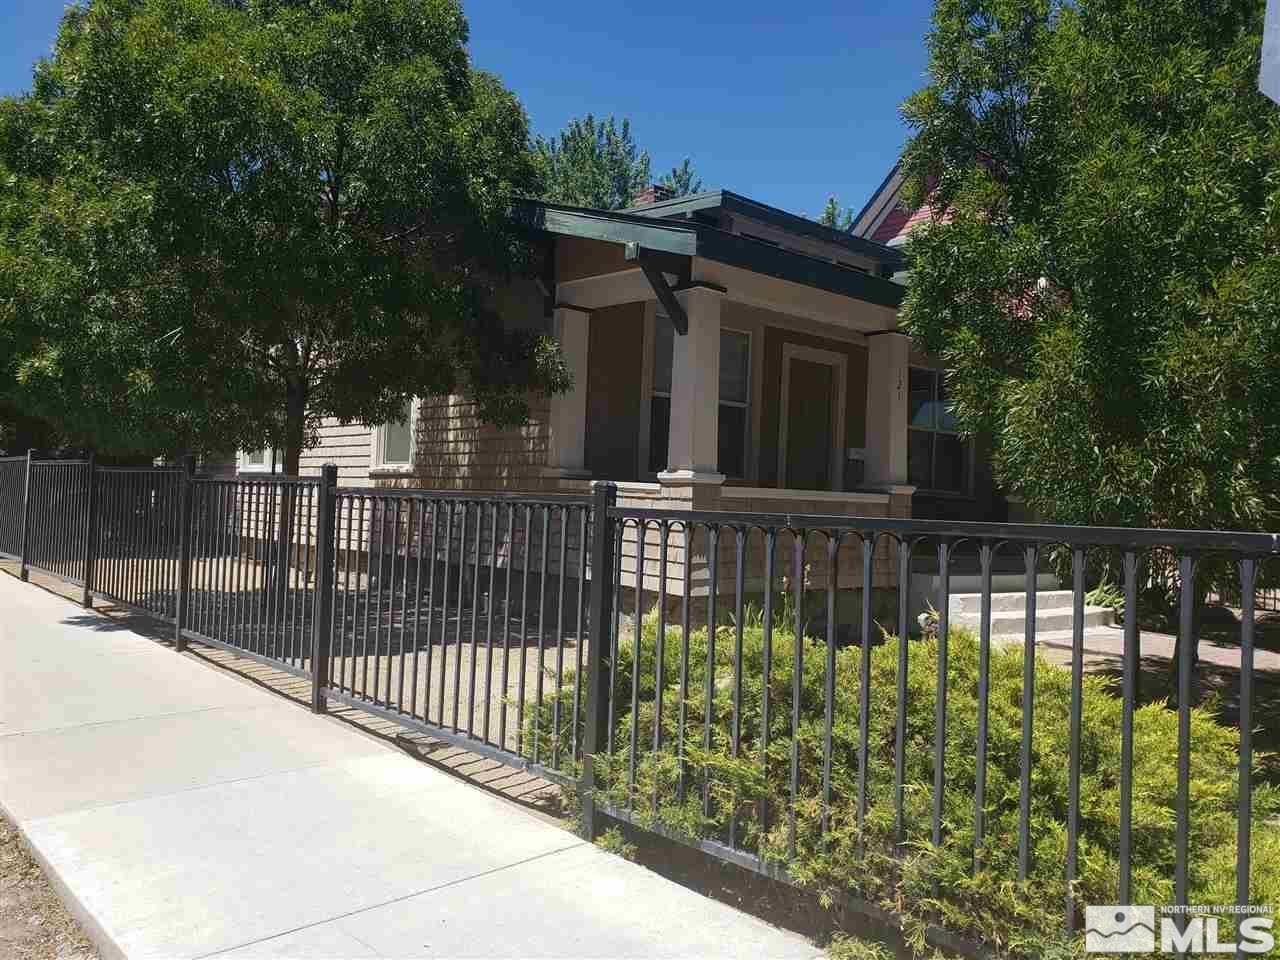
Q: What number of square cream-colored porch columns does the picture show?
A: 3